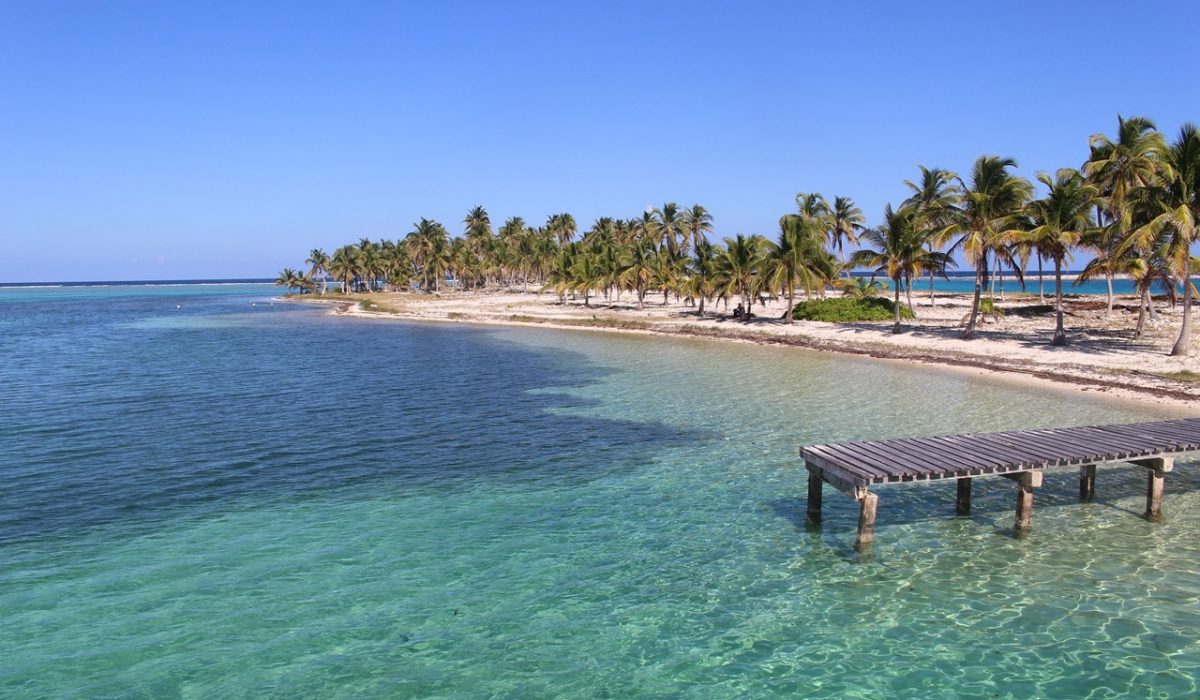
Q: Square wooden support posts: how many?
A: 6